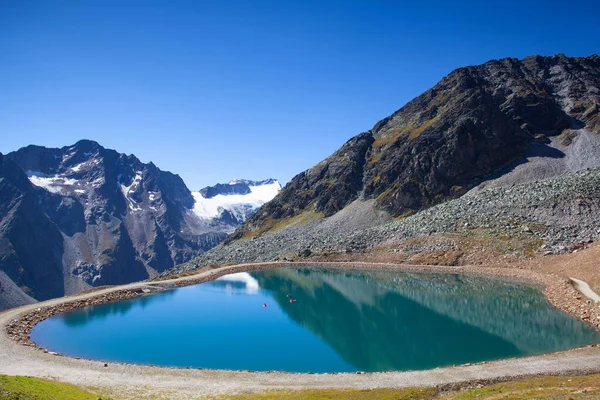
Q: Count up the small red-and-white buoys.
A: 3